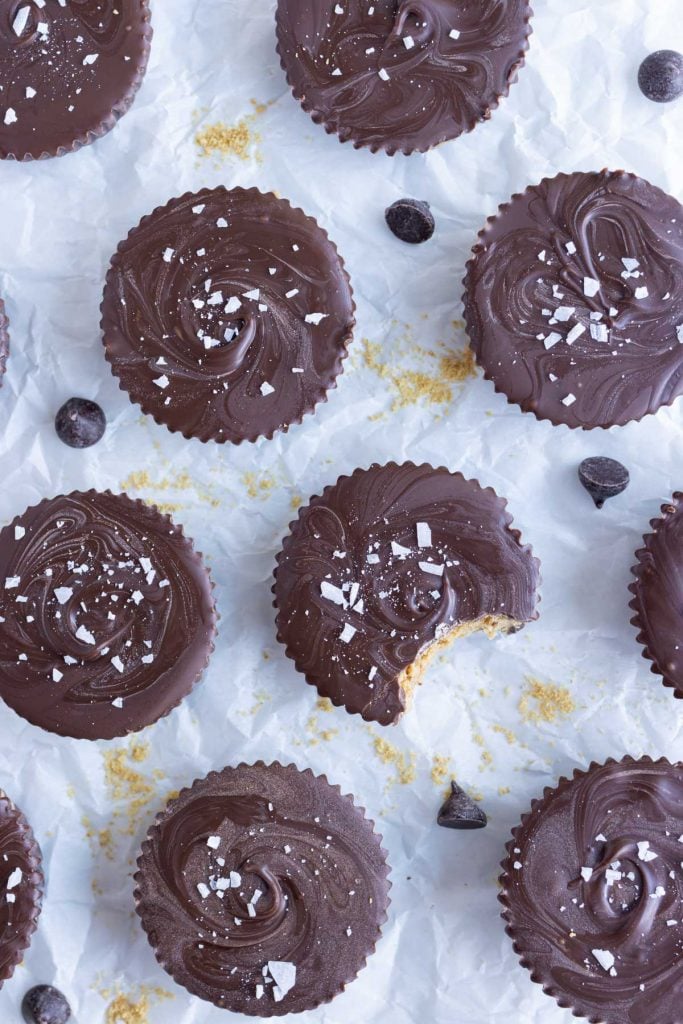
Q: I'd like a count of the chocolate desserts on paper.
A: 11